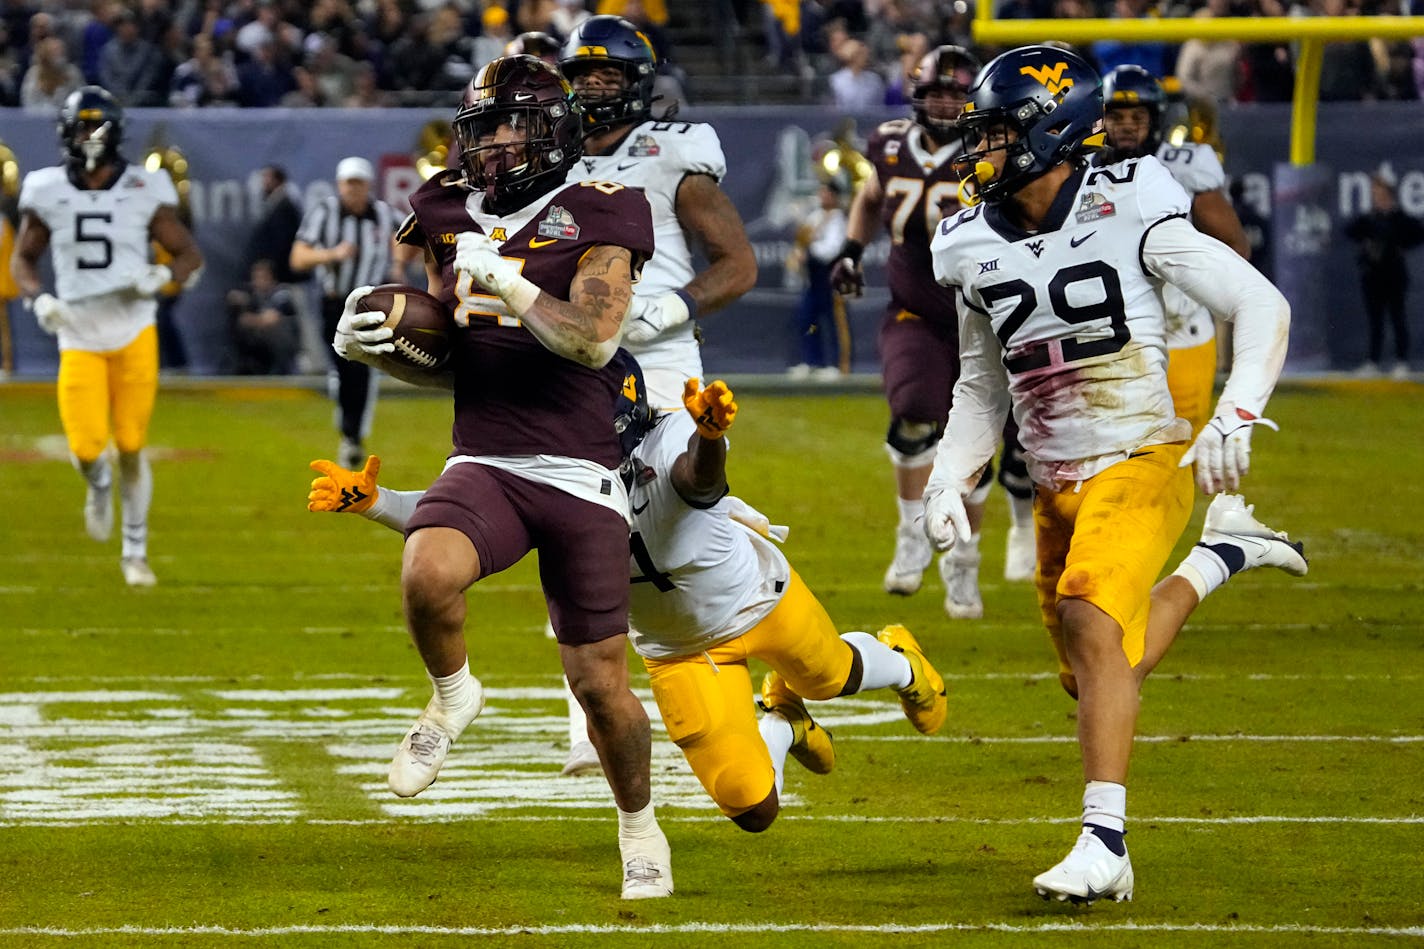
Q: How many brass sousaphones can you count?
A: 5